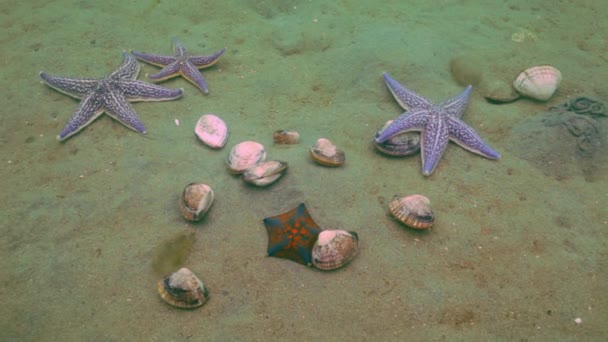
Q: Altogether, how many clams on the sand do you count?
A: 11